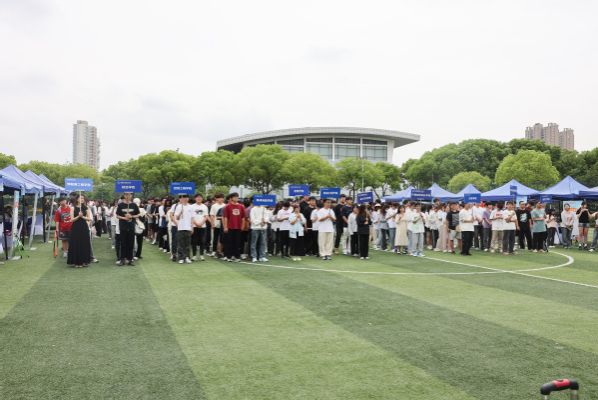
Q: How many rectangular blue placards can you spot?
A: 11